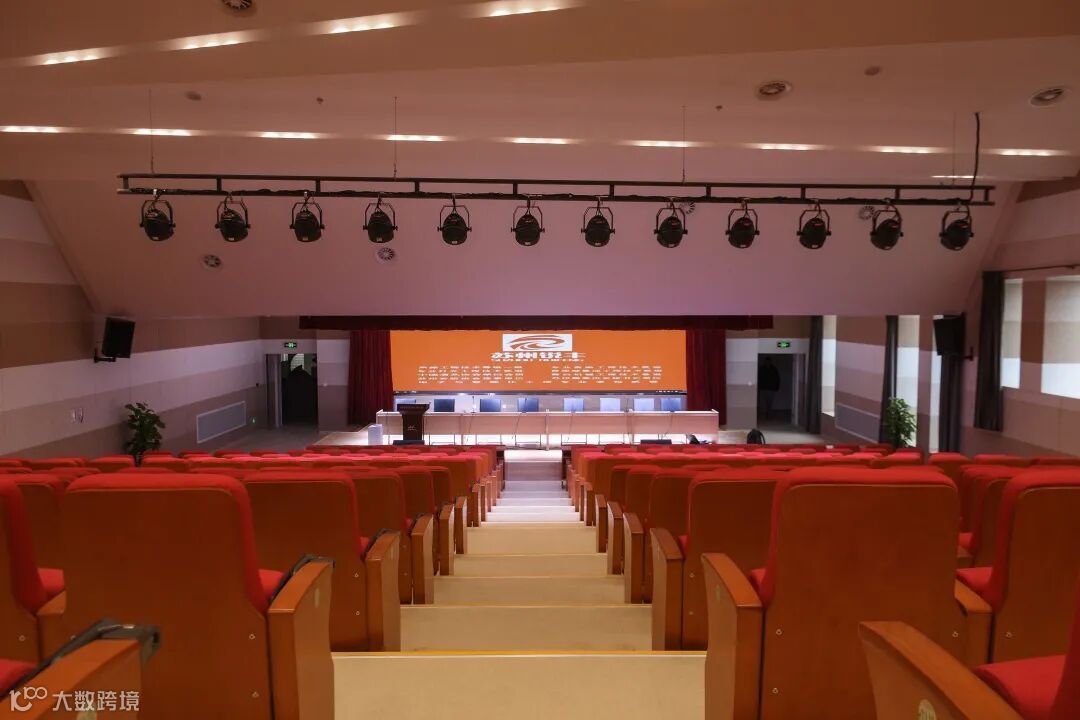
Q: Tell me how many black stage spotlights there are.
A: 12